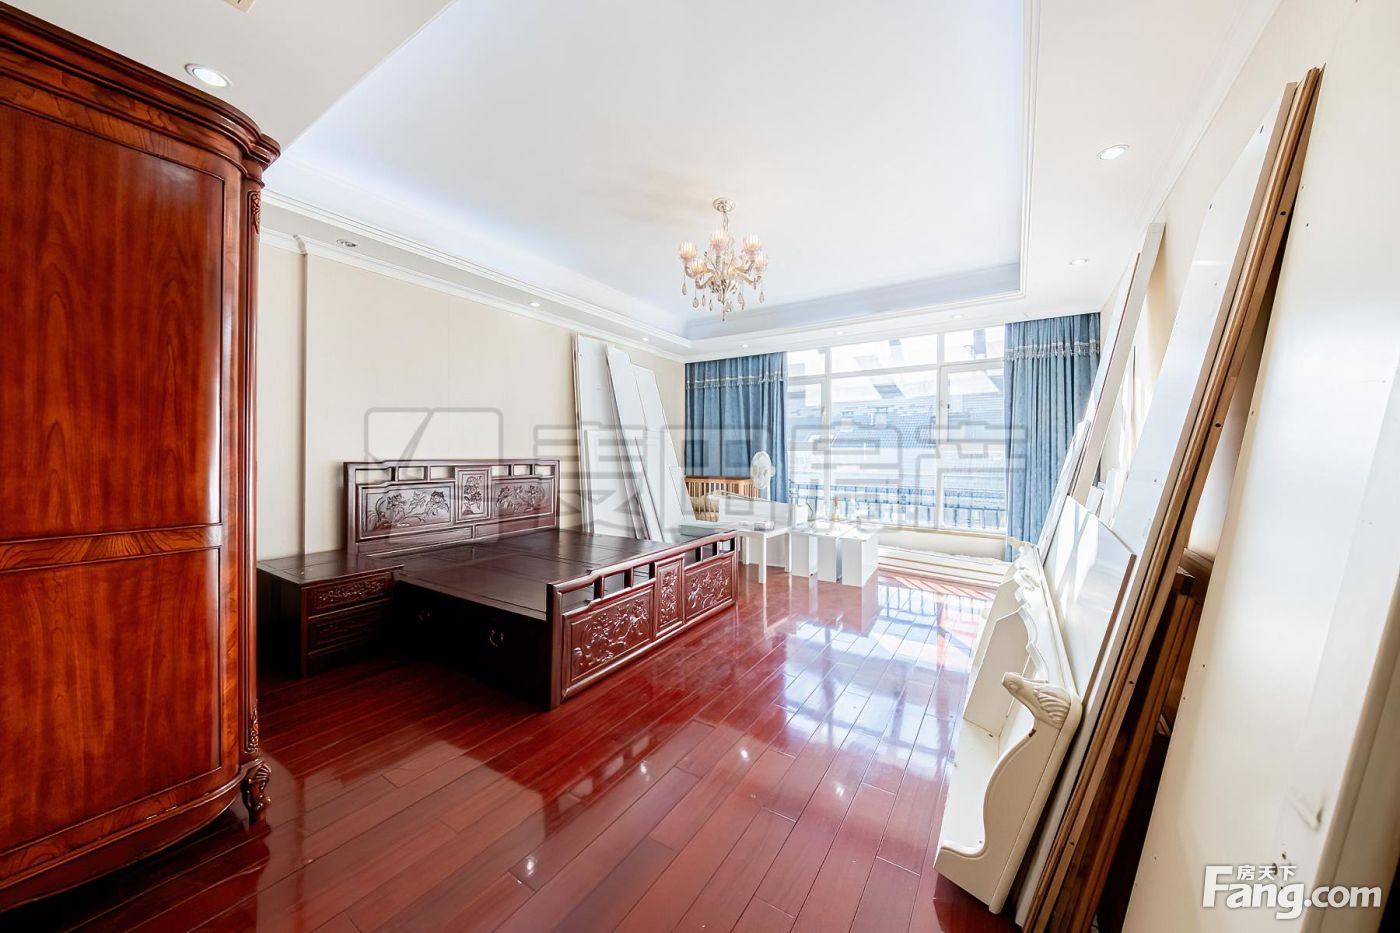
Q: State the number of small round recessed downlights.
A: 9